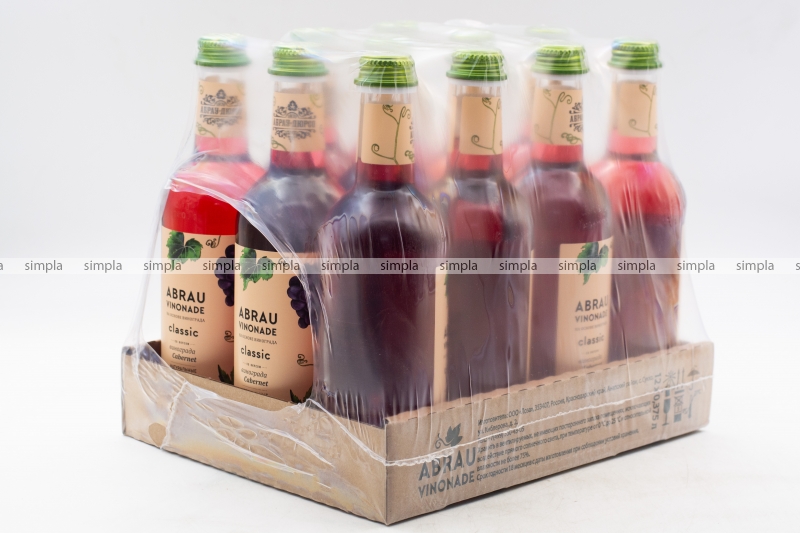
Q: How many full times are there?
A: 13